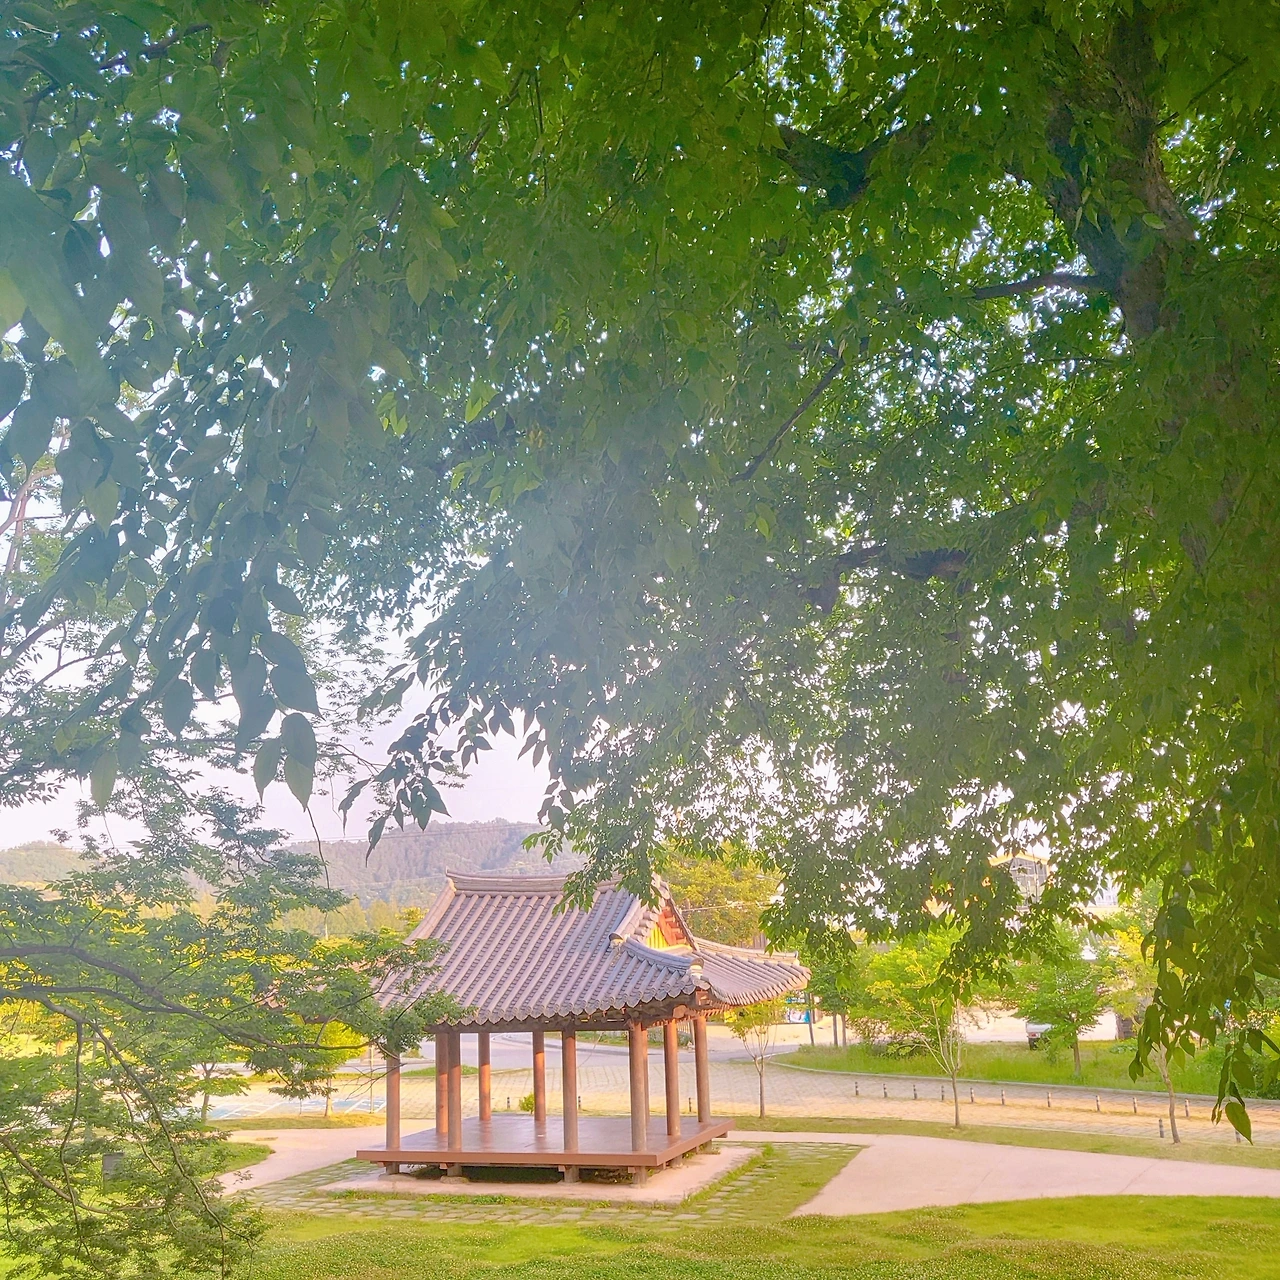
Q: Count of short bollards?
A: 15